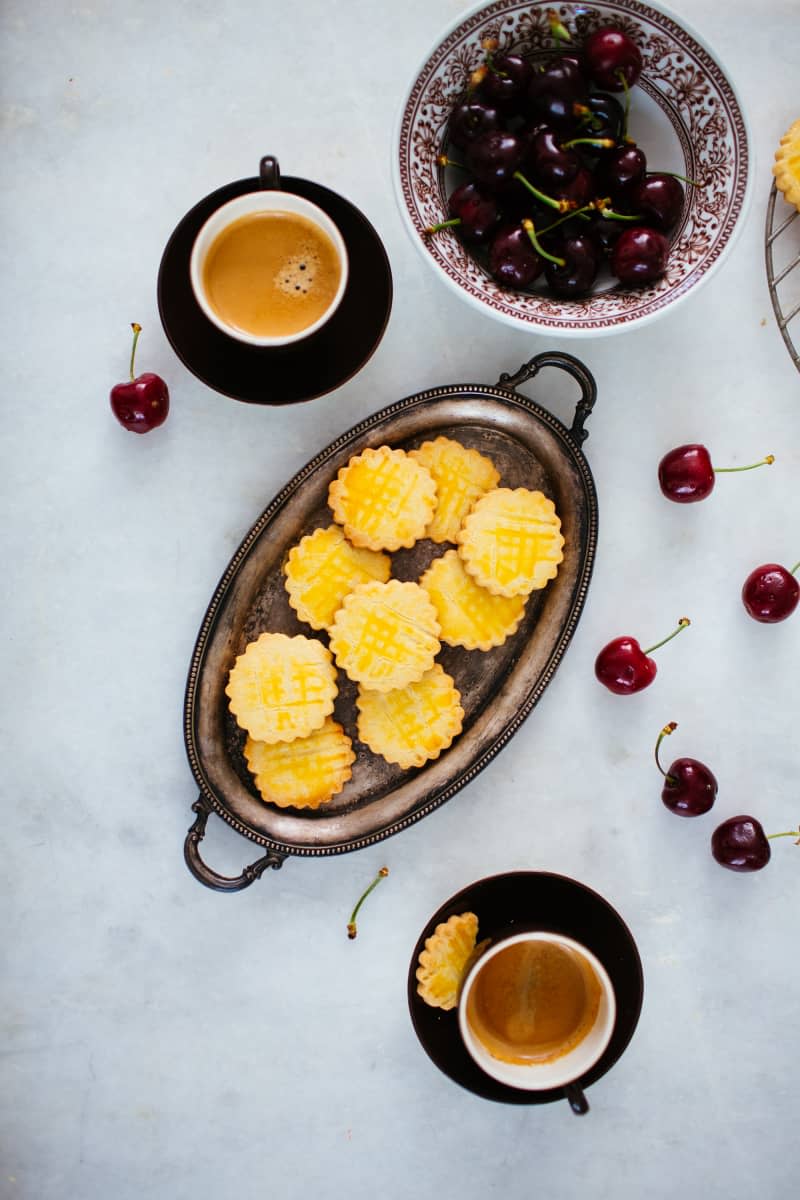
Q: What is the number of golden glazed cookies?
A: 11